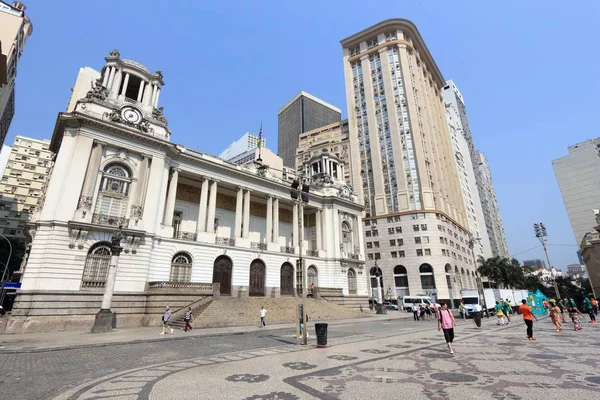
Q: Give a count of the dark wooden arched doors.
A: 3